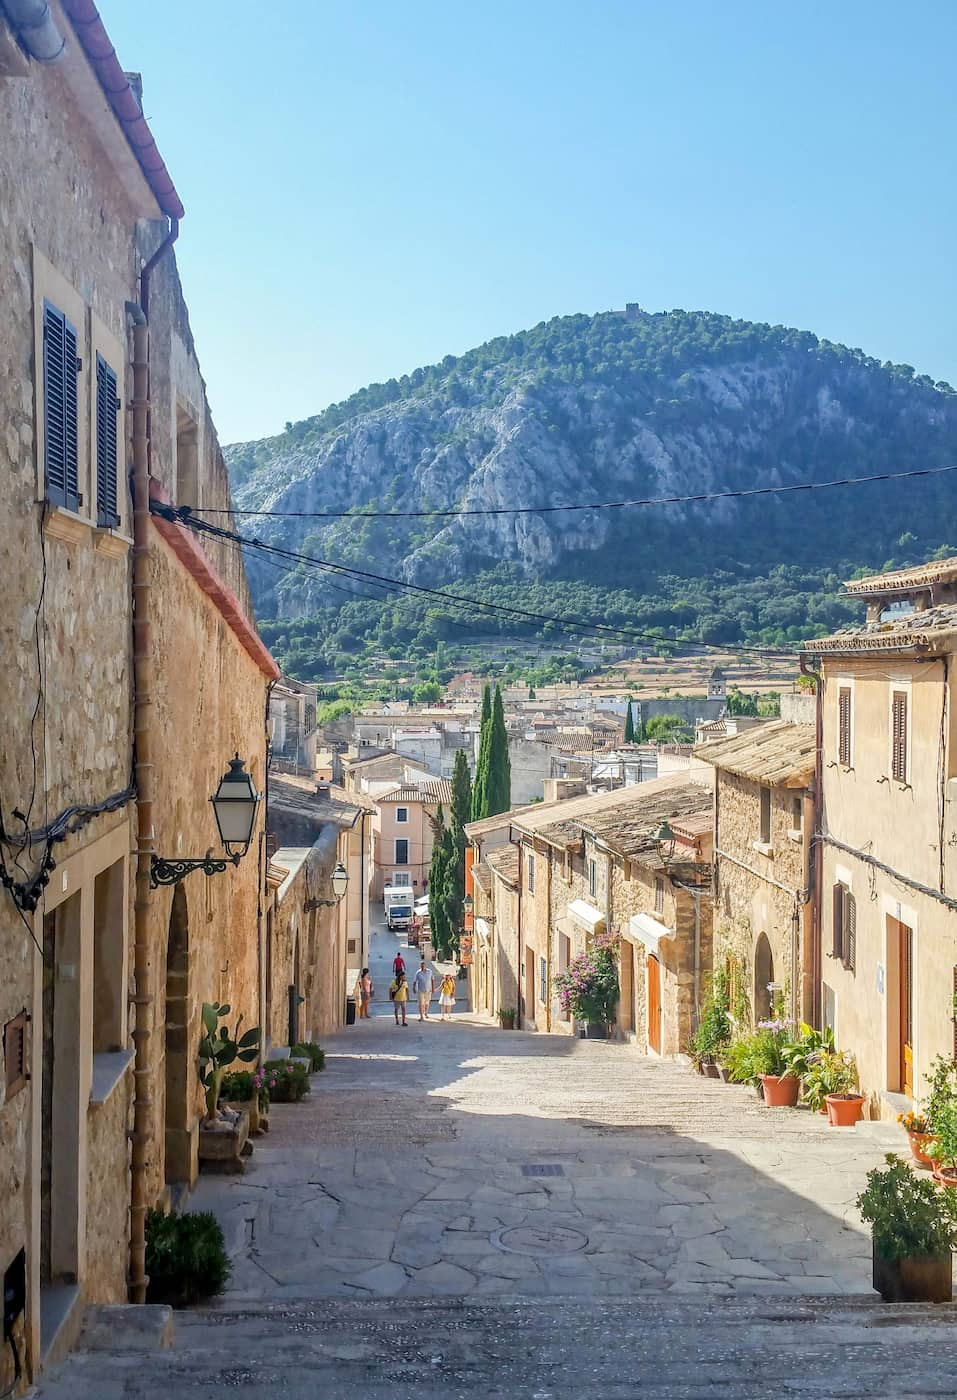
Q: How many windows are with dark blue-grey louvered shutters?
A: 2